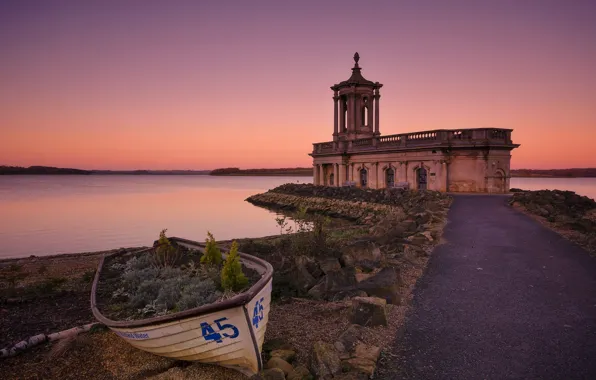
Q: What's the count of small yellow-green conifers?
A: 3